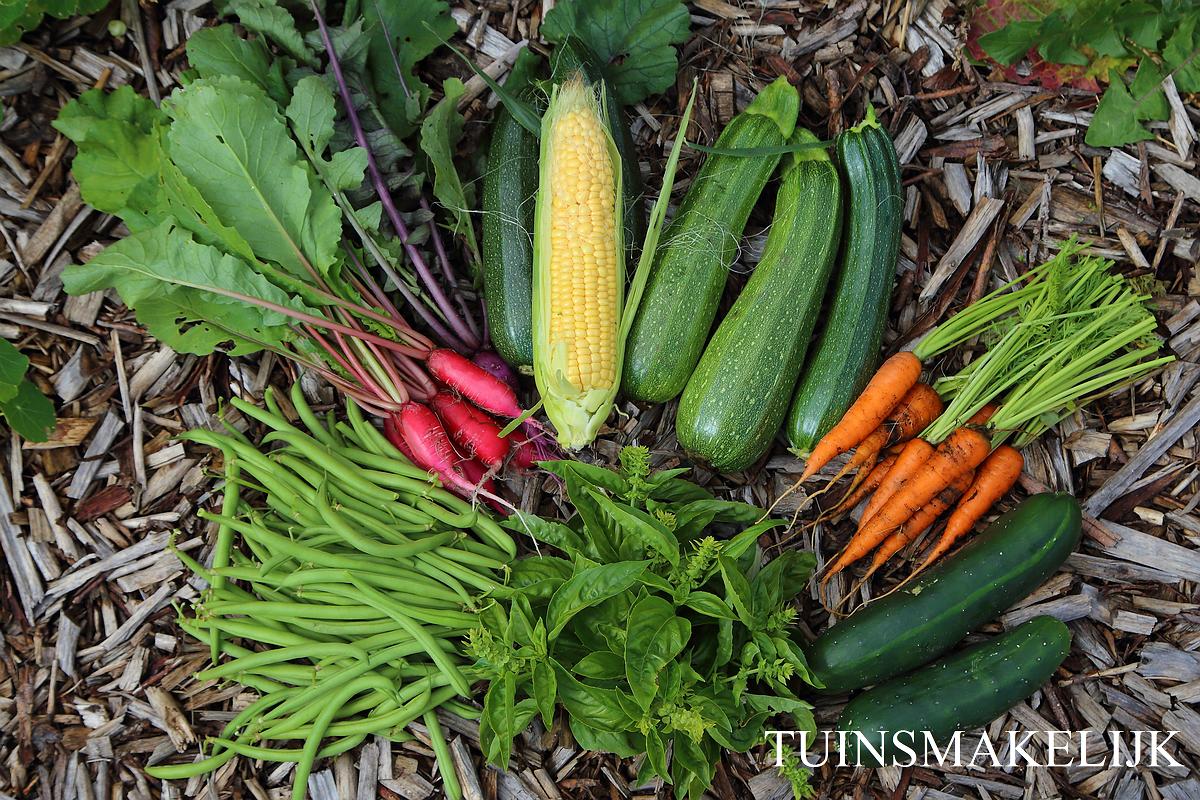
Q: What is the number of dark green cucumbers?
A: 2